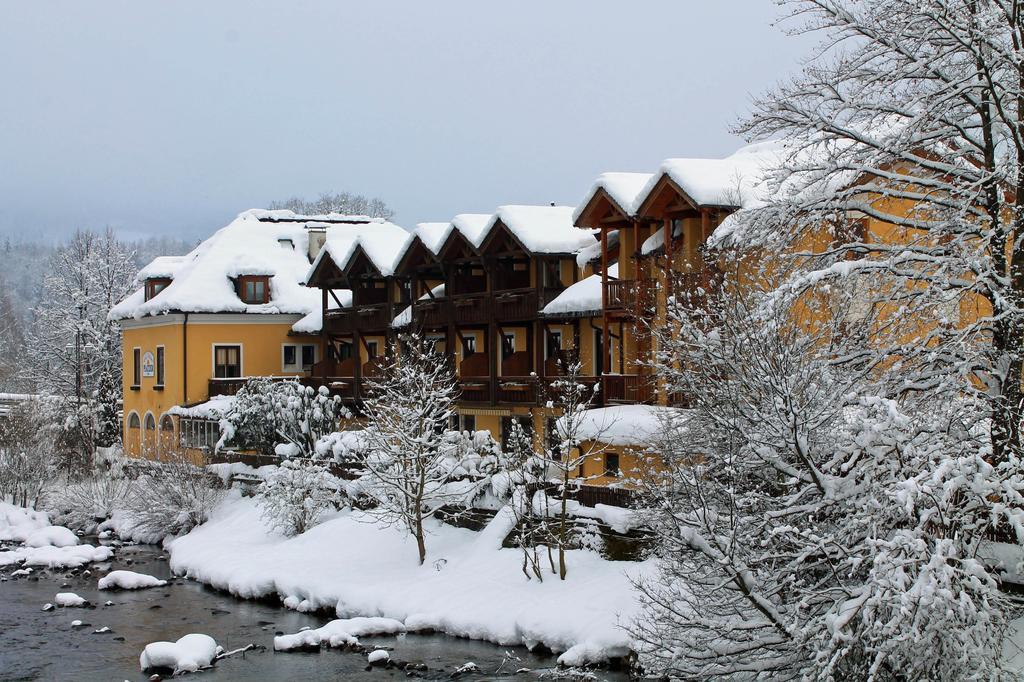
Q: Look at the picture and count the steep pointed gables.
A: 7